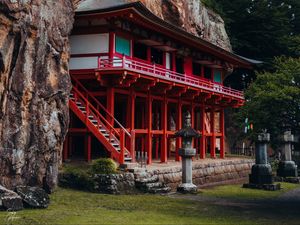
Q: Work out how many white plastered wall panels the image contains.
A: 2